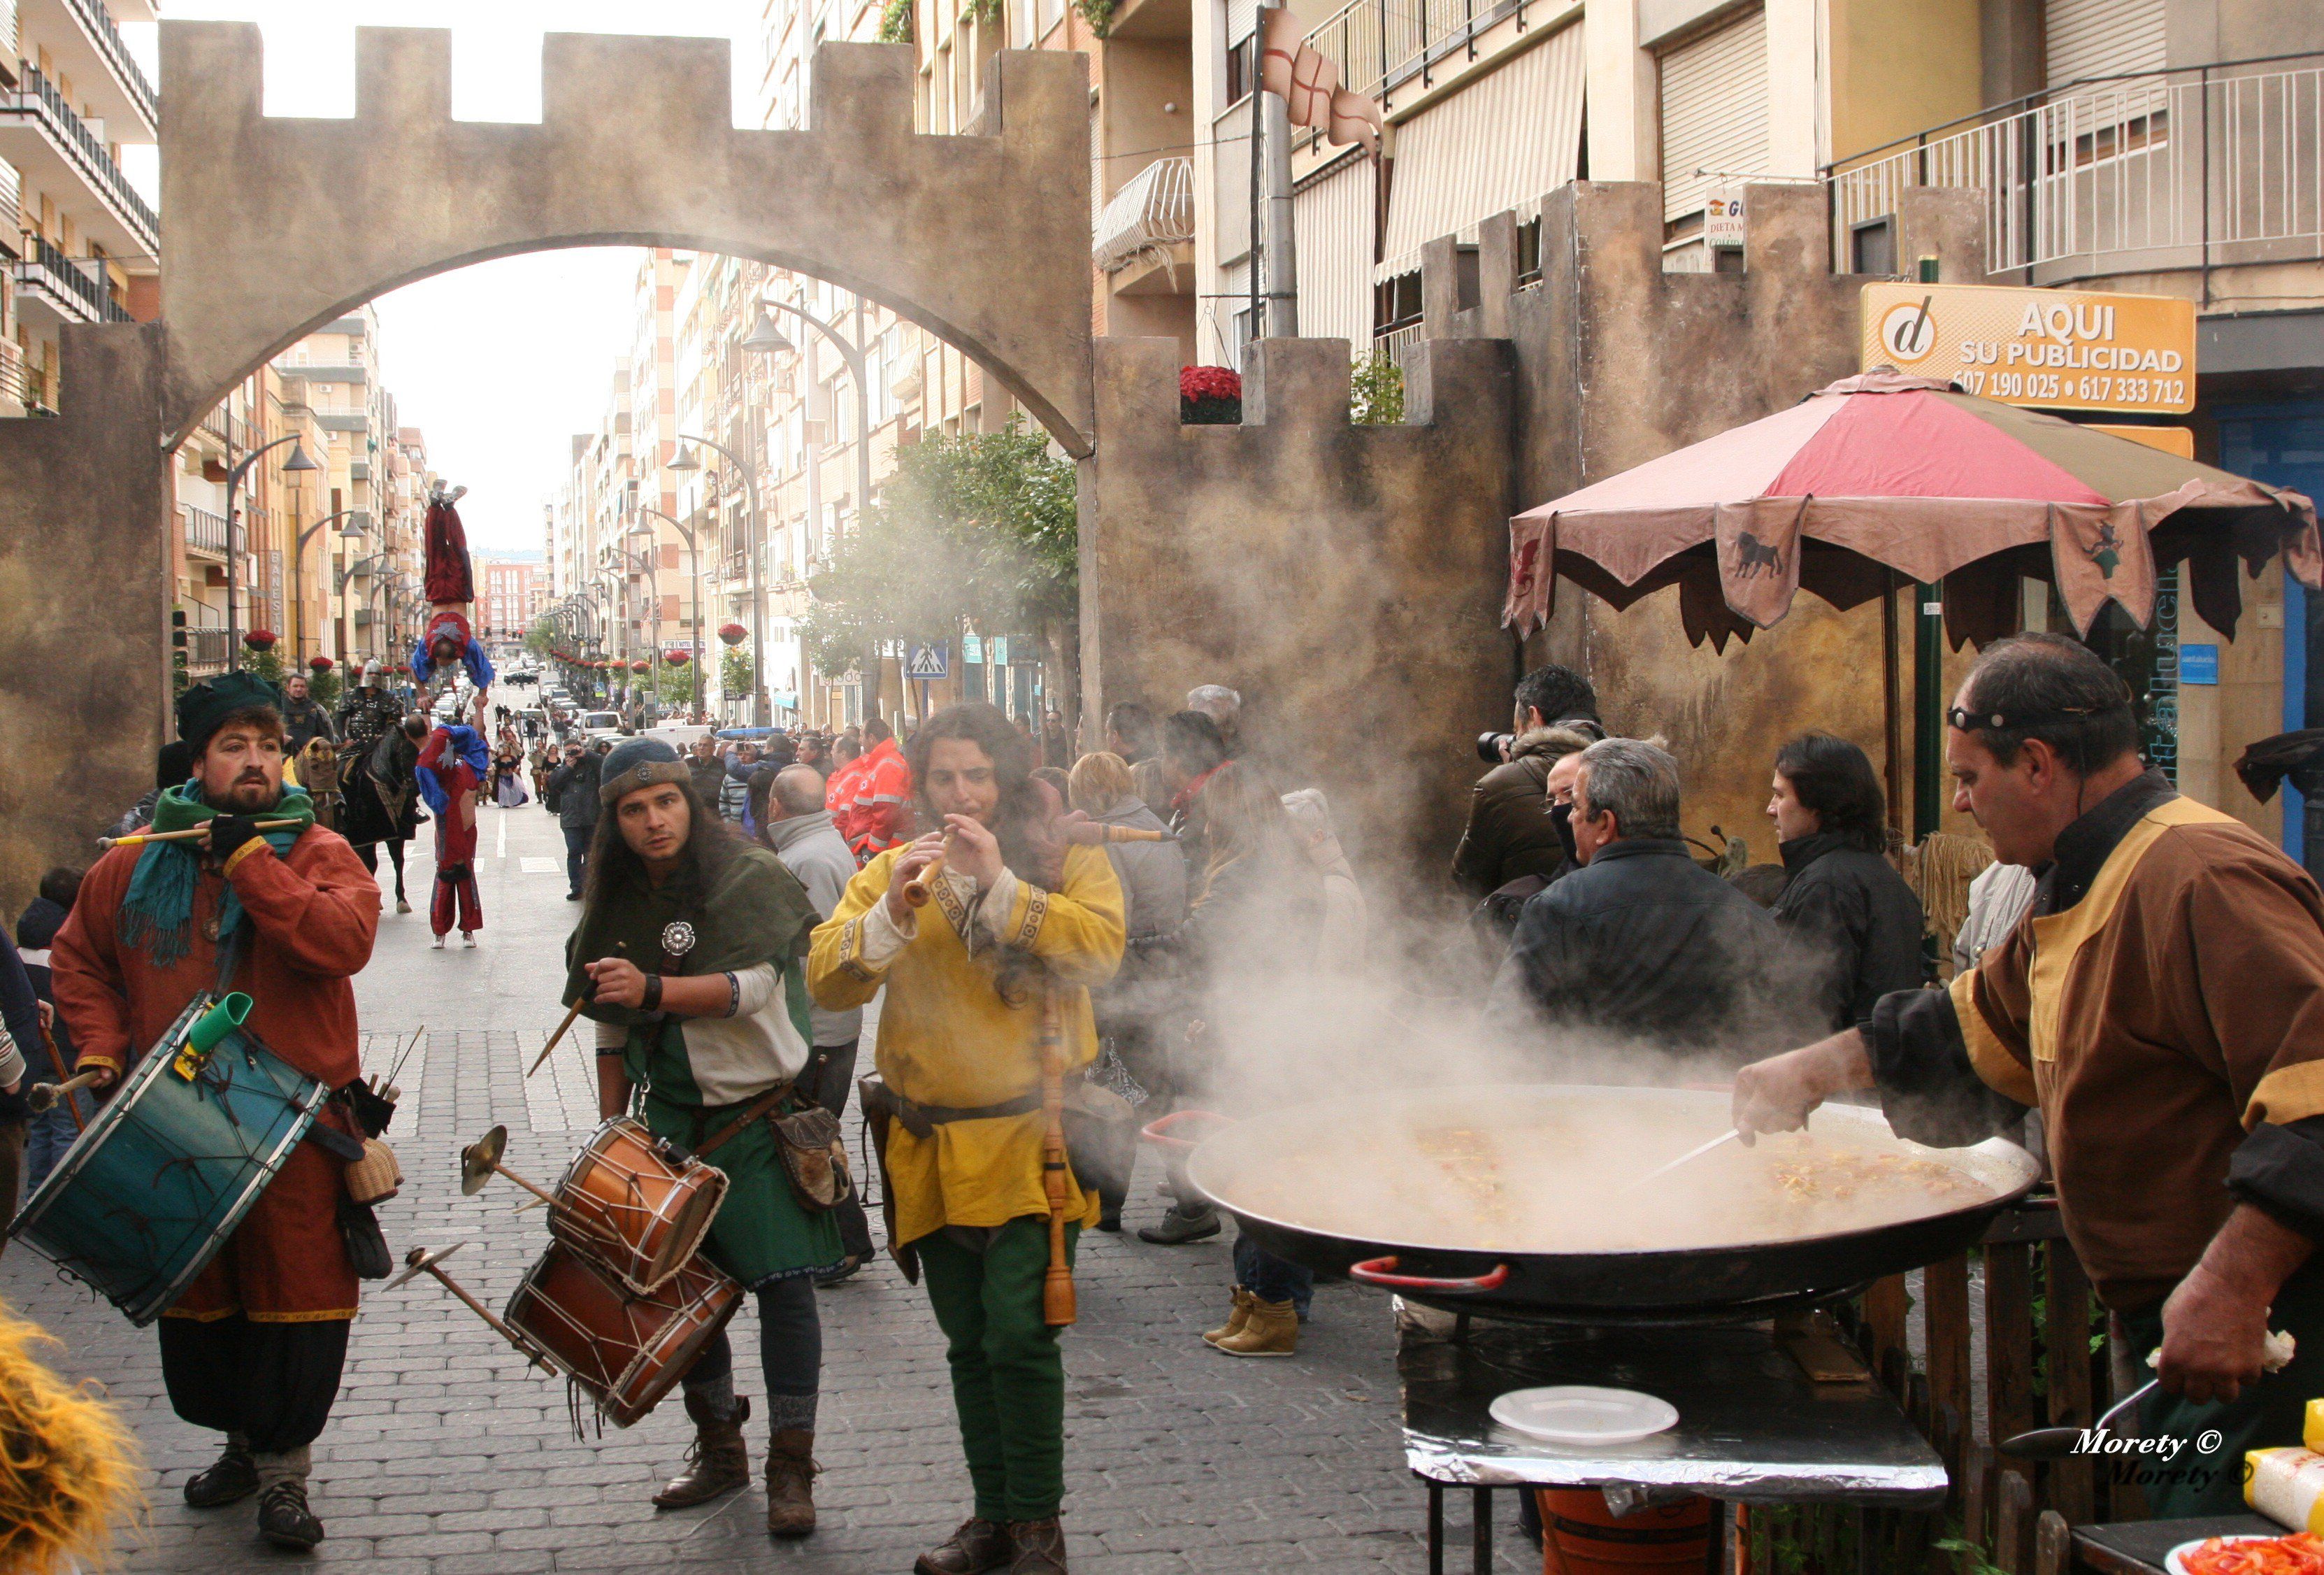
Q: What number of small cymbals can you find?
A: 2